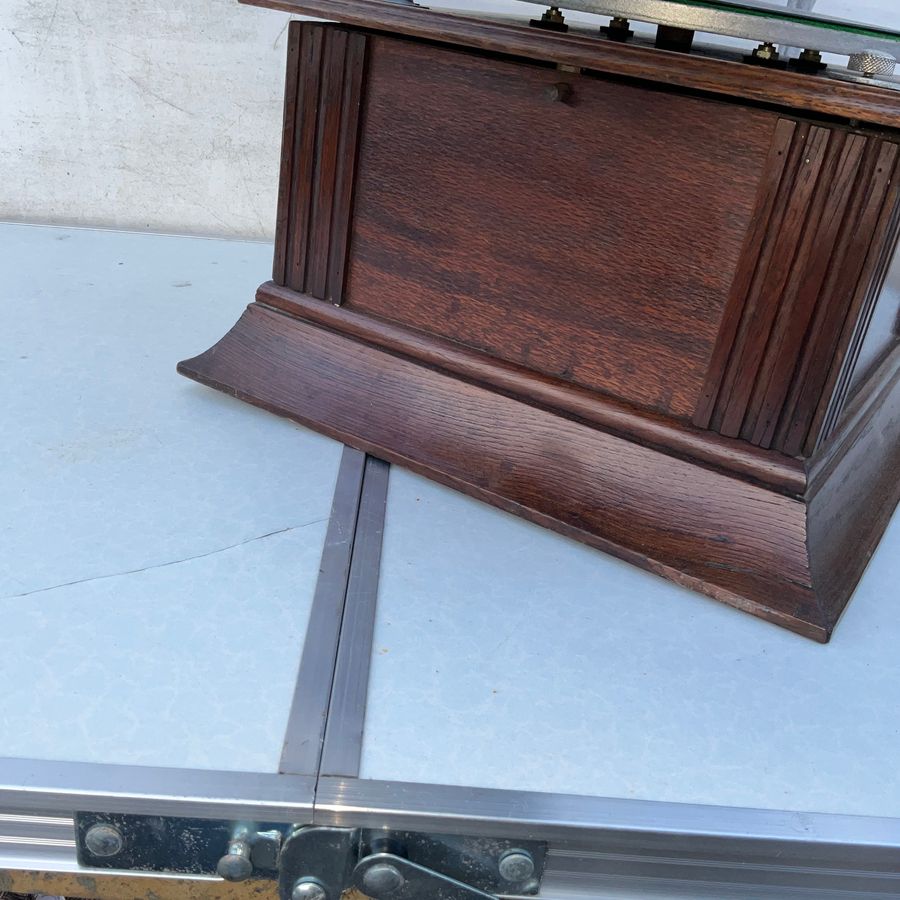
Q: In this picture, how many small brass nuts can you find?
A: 4